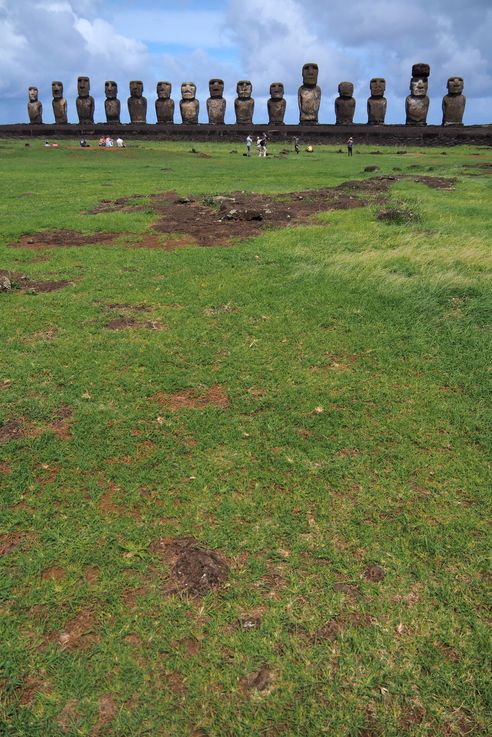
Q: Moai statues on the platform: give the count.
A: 15